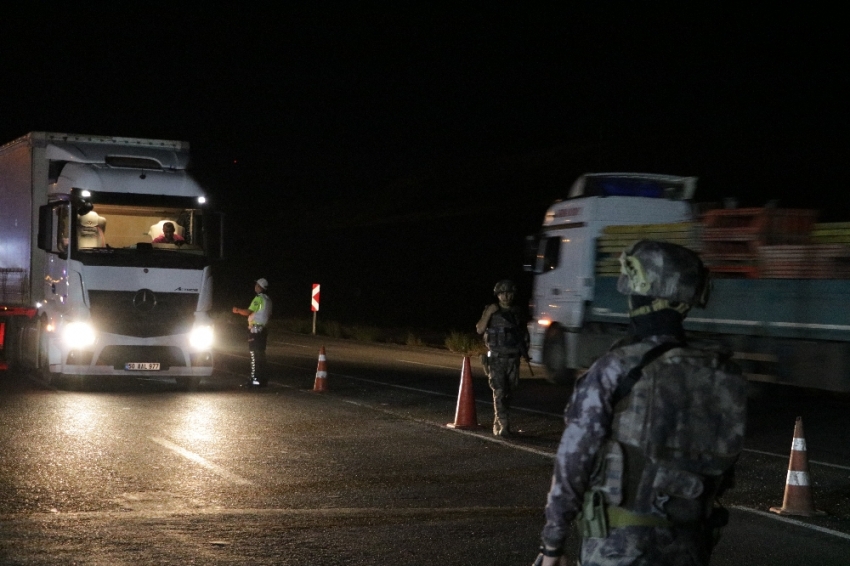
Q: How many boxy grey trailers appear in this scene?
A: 1